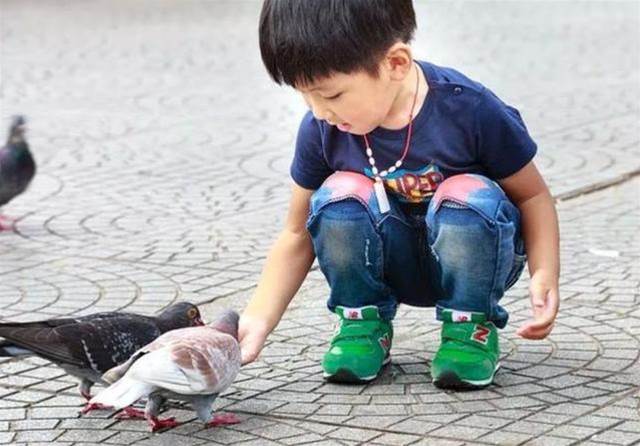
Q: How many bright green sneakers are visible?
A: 2